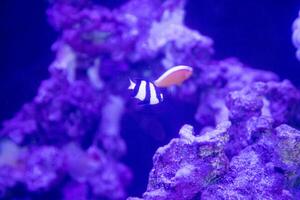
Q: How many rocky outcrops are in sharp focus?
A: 1